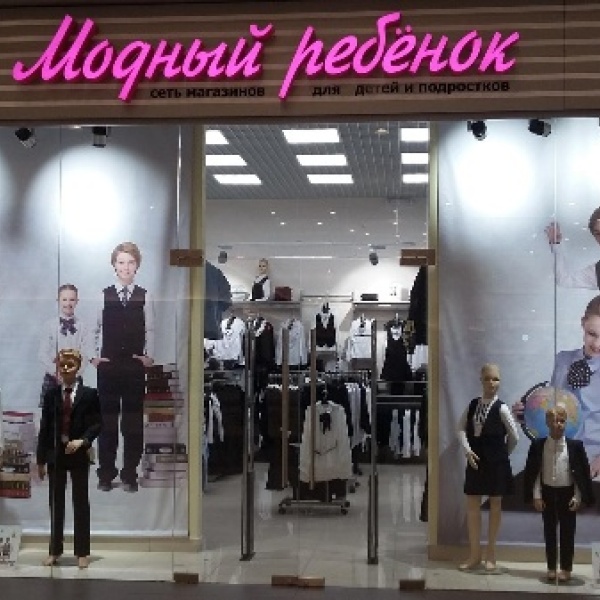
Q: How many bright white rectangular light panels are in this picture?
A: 9